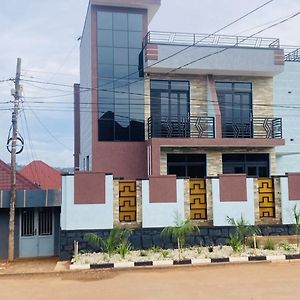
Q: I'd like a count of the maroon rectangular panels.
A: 4